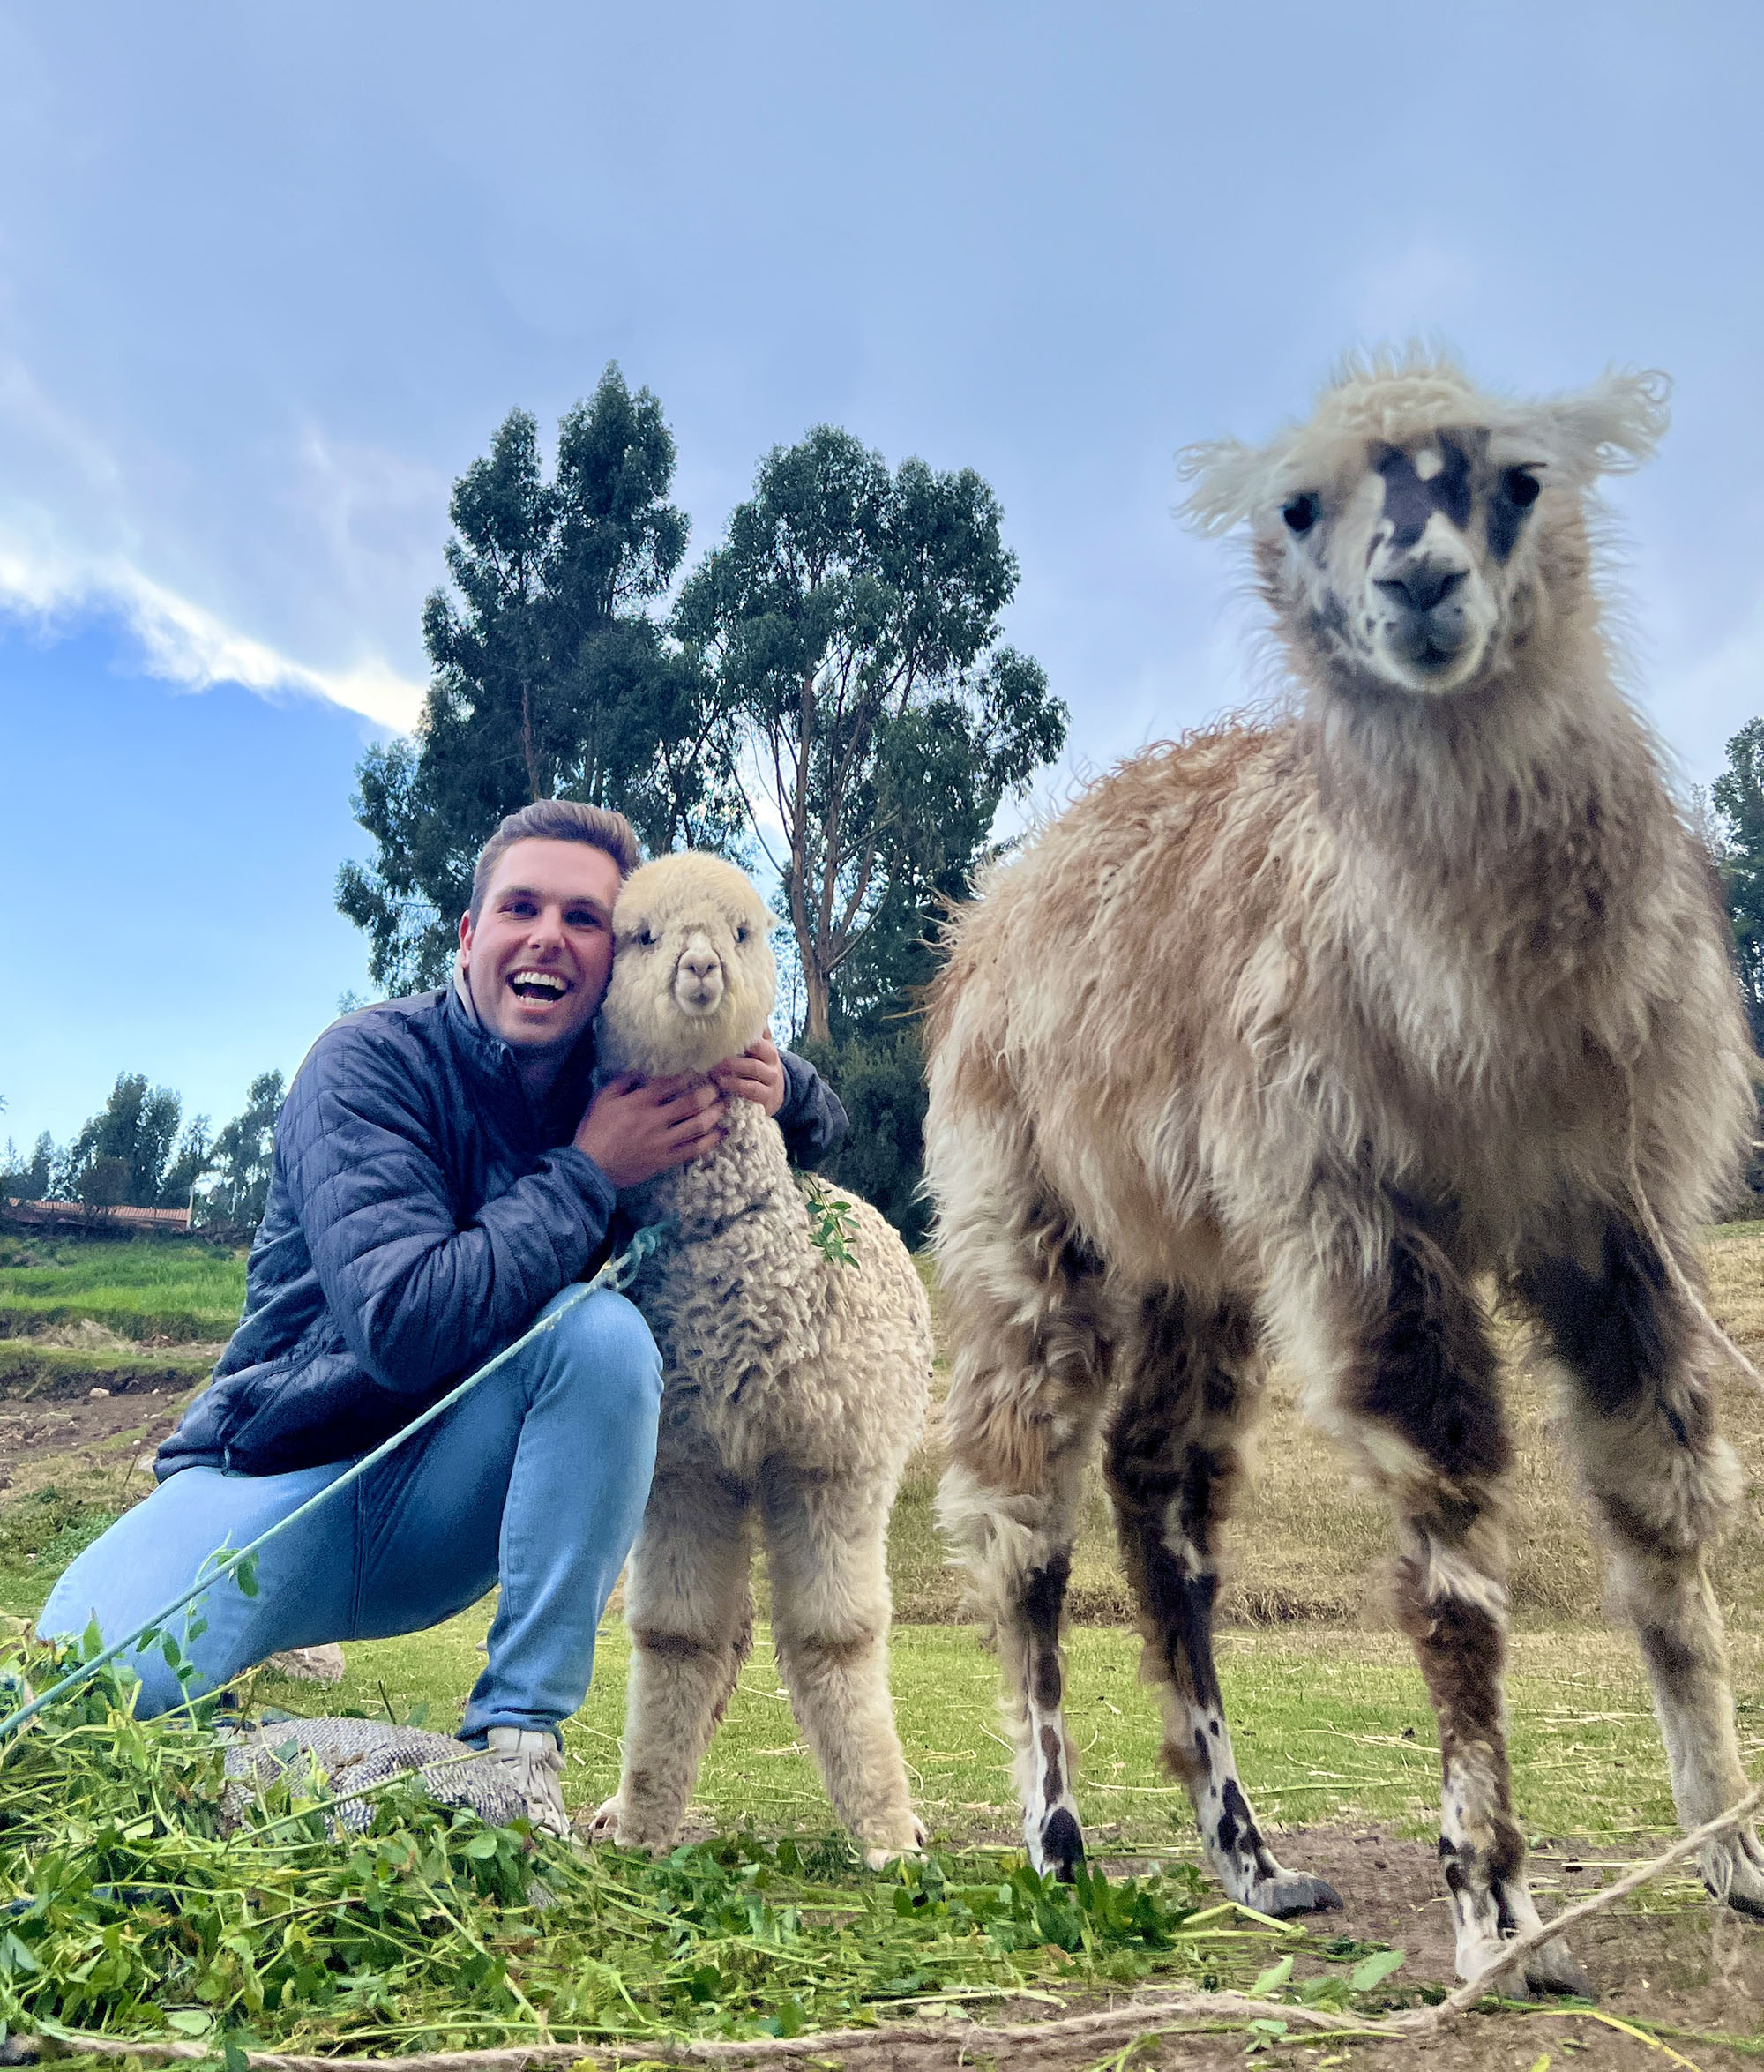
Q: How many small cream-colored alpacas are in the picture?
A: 1